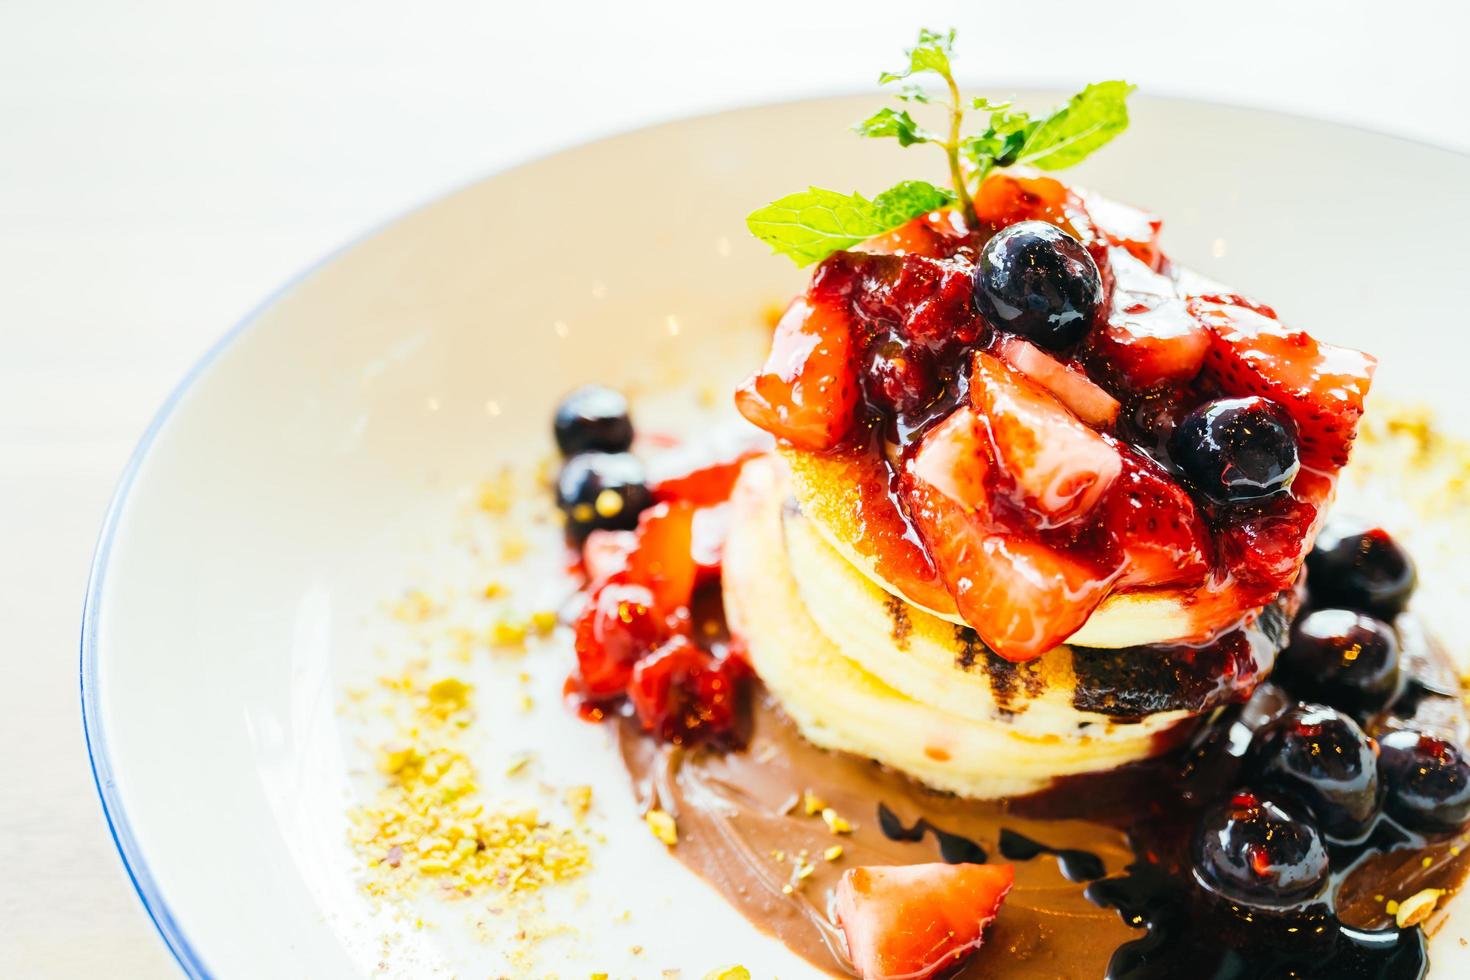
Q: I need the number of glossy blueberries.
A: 9